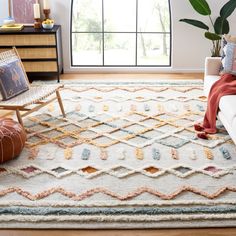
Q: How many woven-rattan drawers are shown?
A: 3